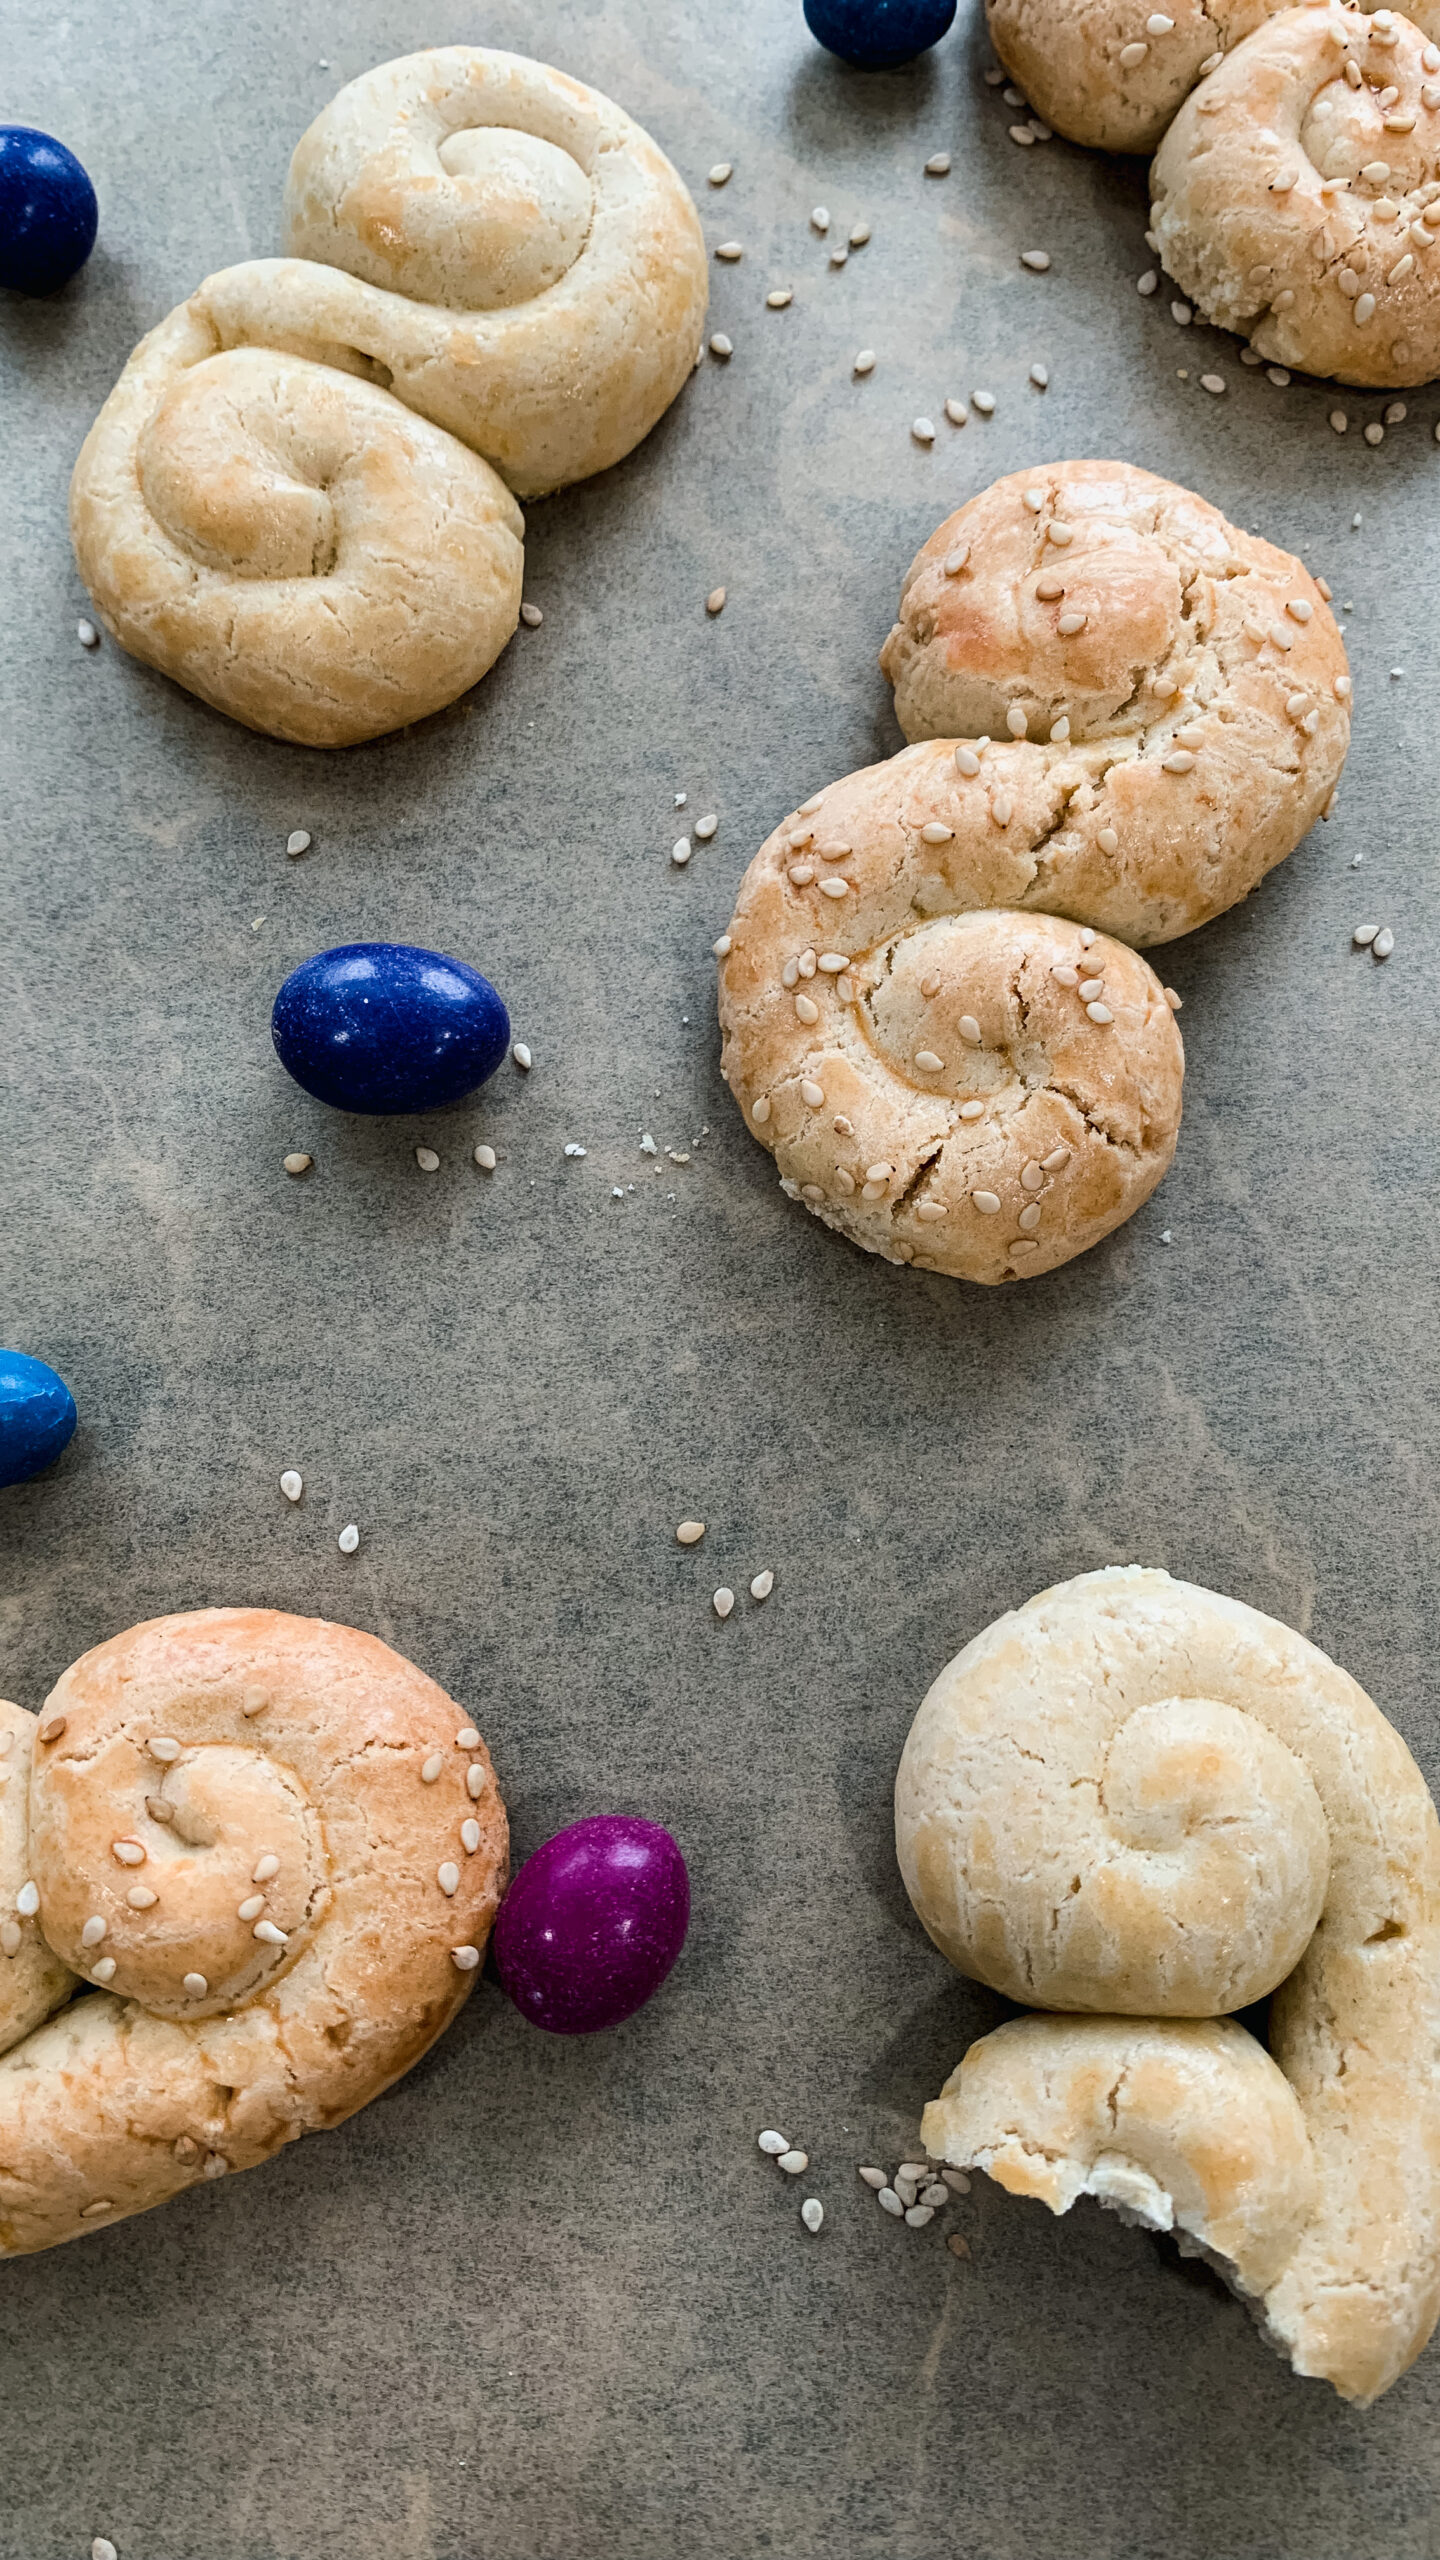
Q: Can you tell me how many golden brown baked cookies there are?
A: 5